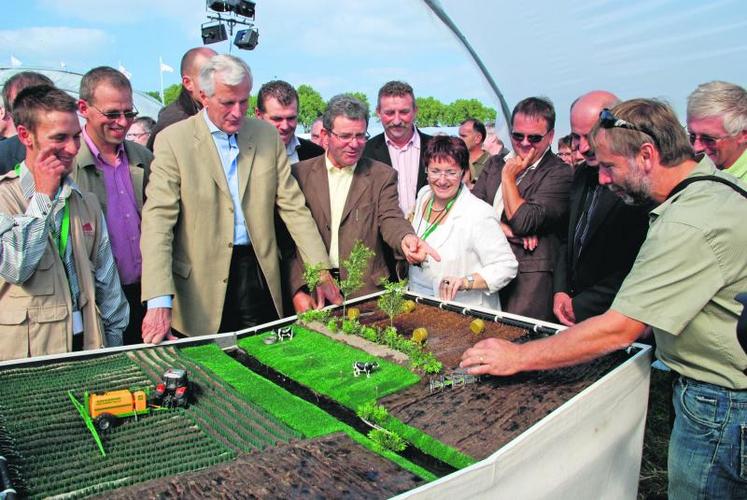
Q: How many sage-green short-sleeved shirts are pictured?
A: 1